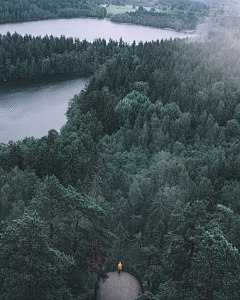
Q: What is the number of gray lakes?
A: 2